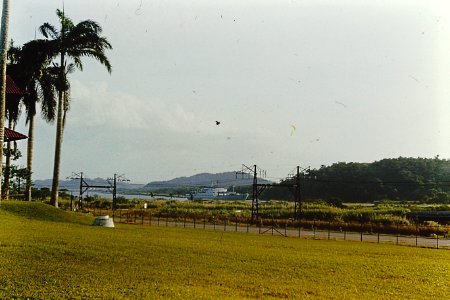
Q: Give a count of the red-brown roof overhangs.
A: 2